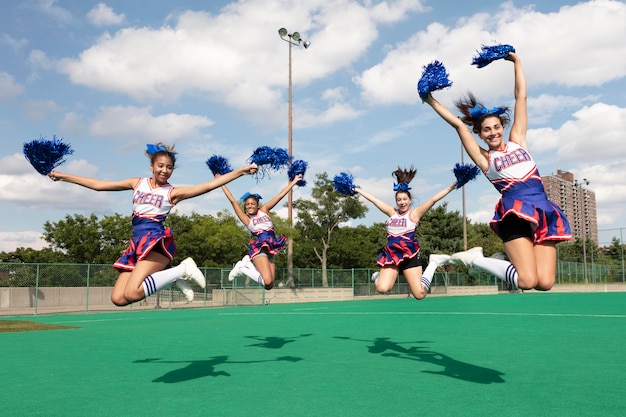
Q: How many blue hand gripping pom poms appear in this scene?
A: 8